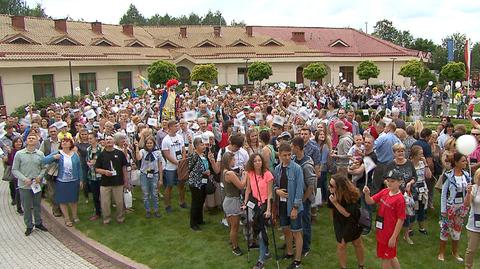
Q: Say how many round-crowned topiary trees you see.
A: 7